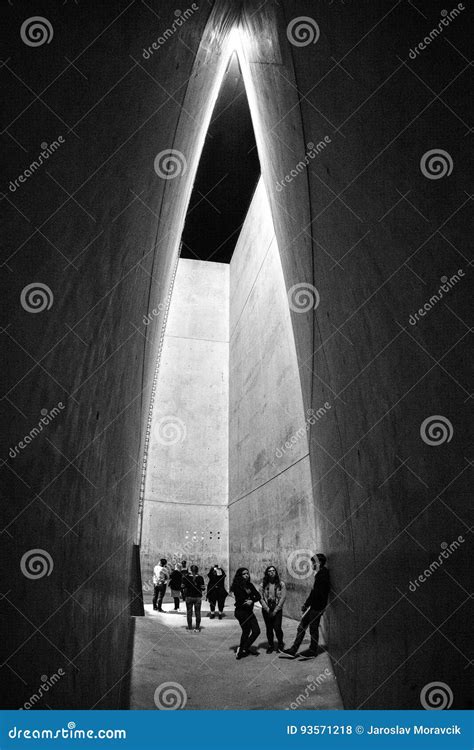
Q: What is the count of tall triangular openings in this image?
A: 1